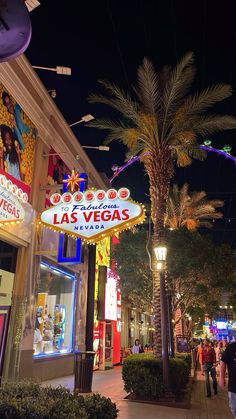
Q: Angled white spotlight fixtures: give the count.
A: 4